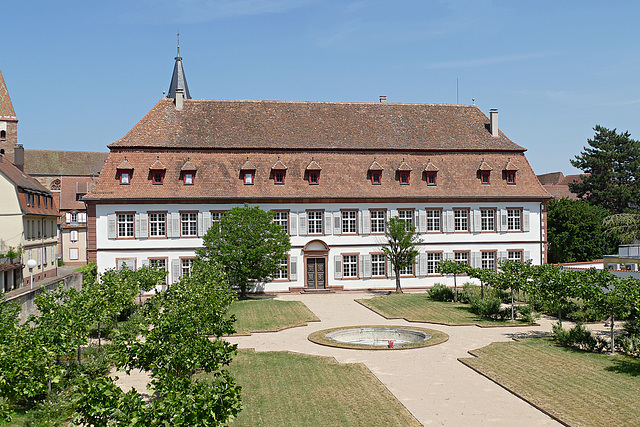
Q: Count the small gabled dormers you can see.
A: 11